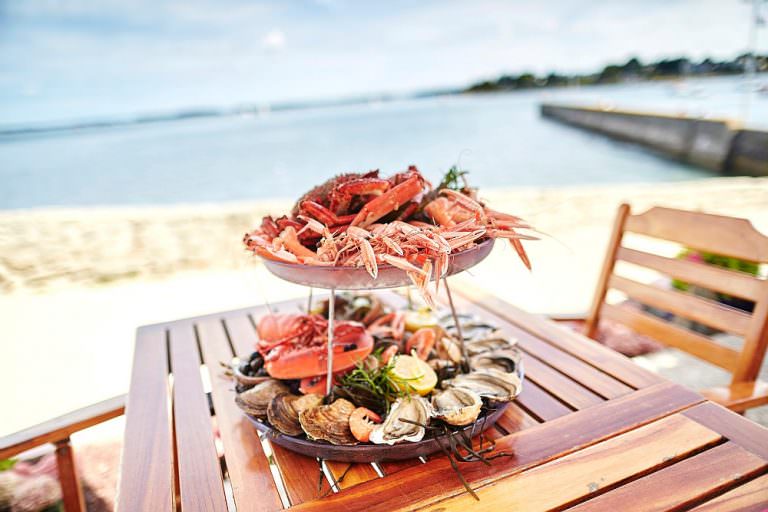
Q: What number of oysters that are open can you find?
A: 7